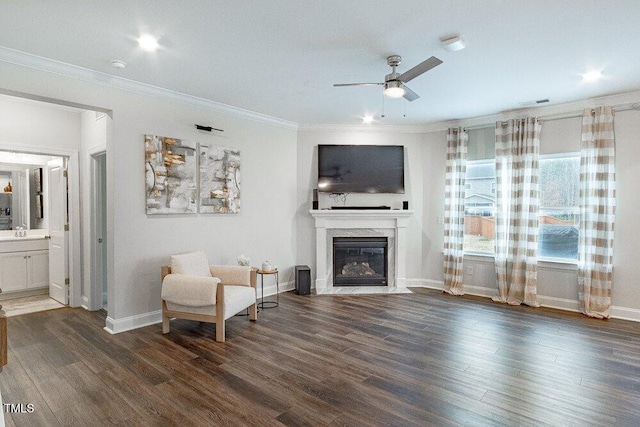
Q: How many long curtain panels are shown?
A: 3